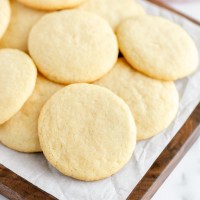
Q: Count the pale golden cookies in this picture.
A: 10